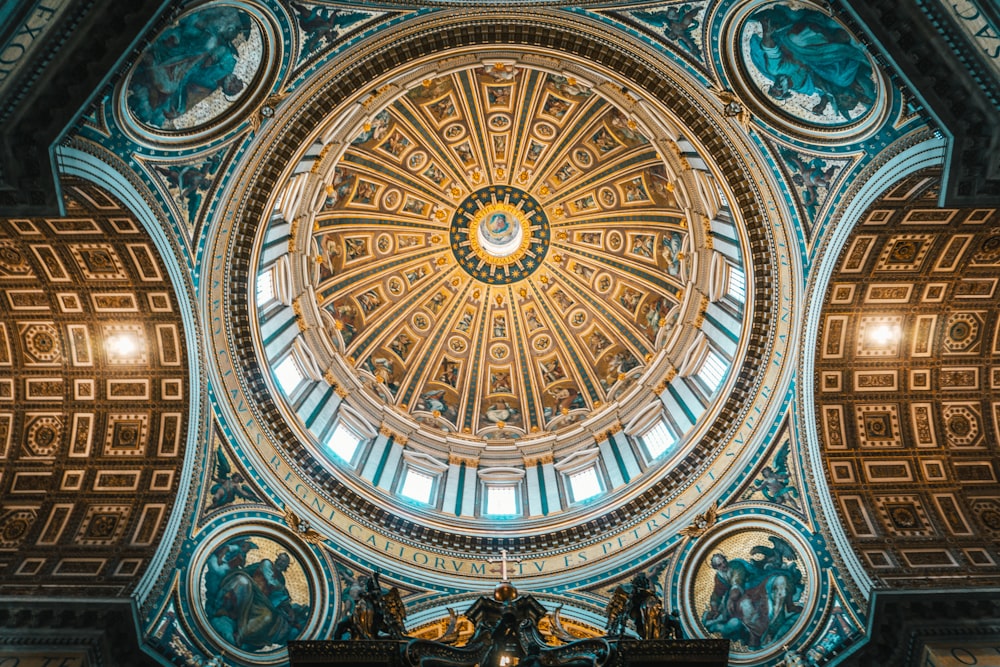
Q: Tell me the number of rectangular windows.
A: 9